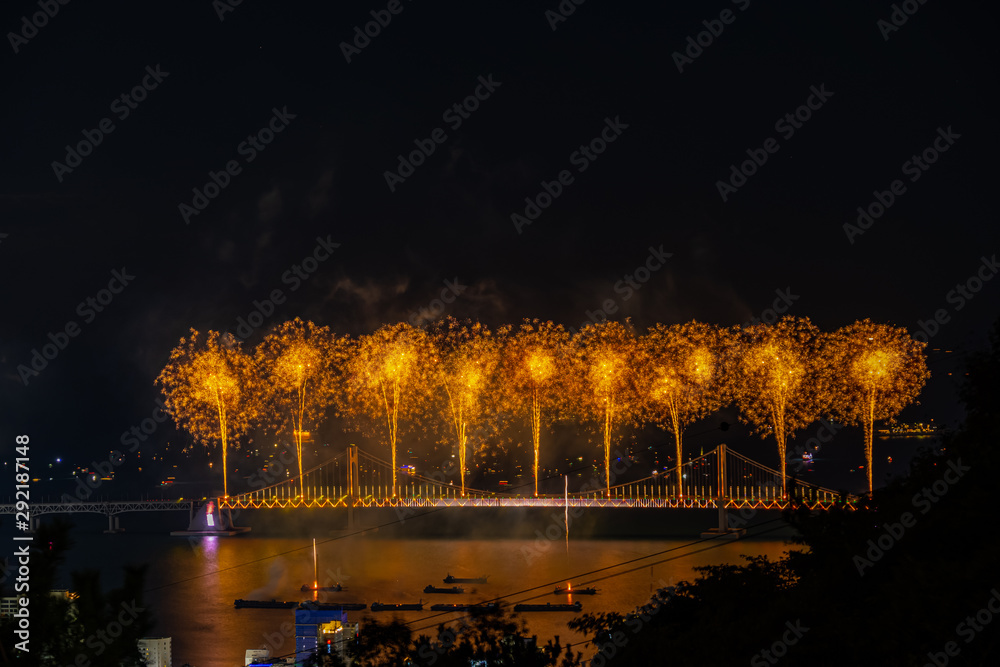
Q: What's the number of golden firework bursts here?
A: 9